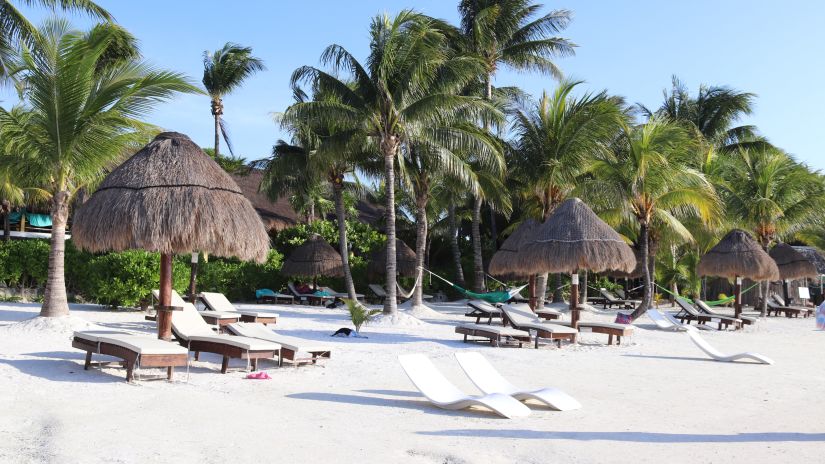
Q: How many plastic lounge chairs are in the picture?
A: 5